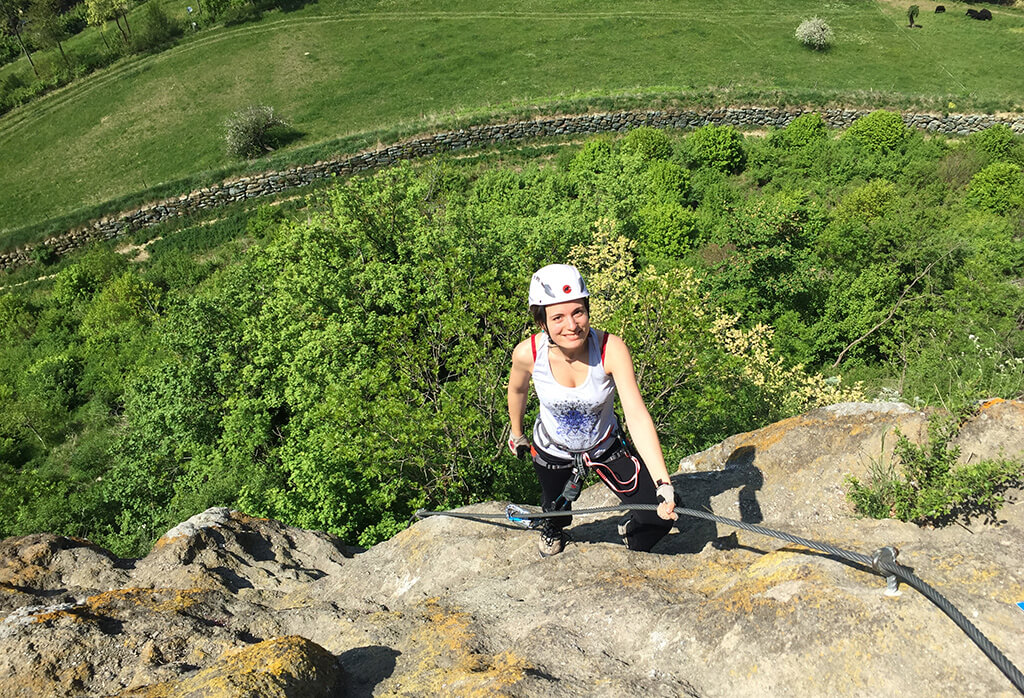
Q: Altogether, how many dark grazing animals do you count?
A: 3